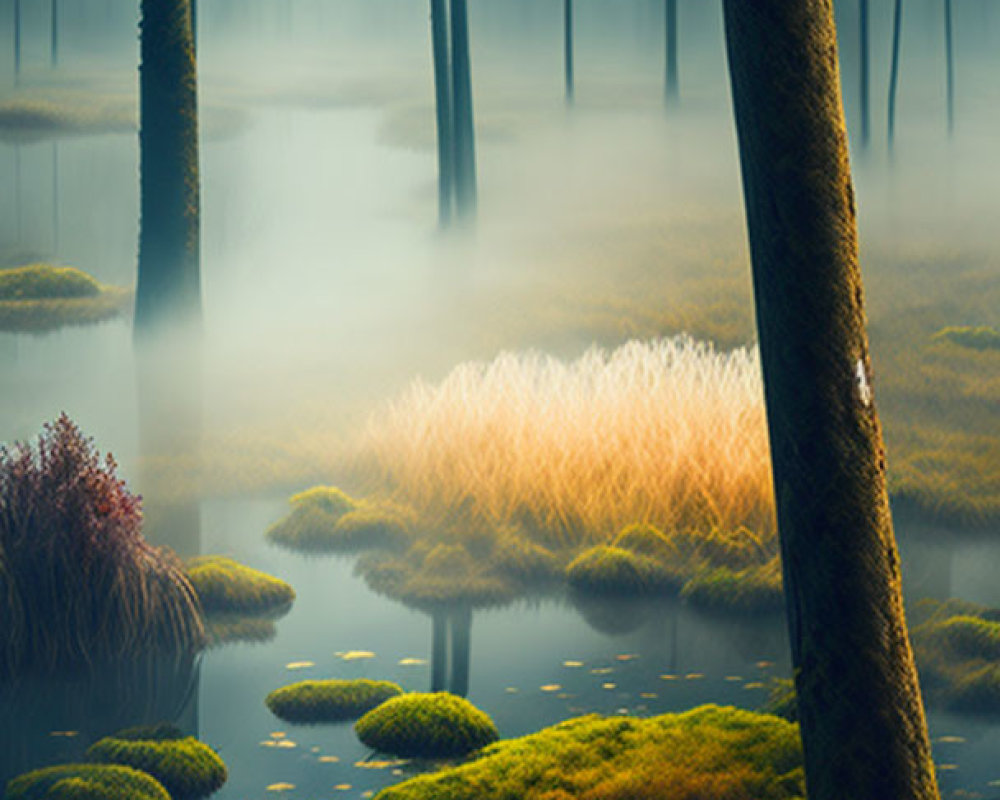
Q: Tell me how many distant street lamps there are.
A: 0